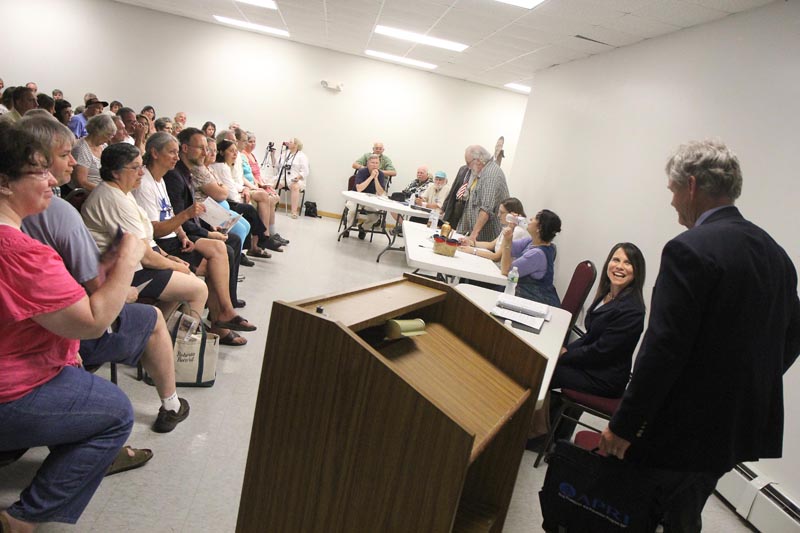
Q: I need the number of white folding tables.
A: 3